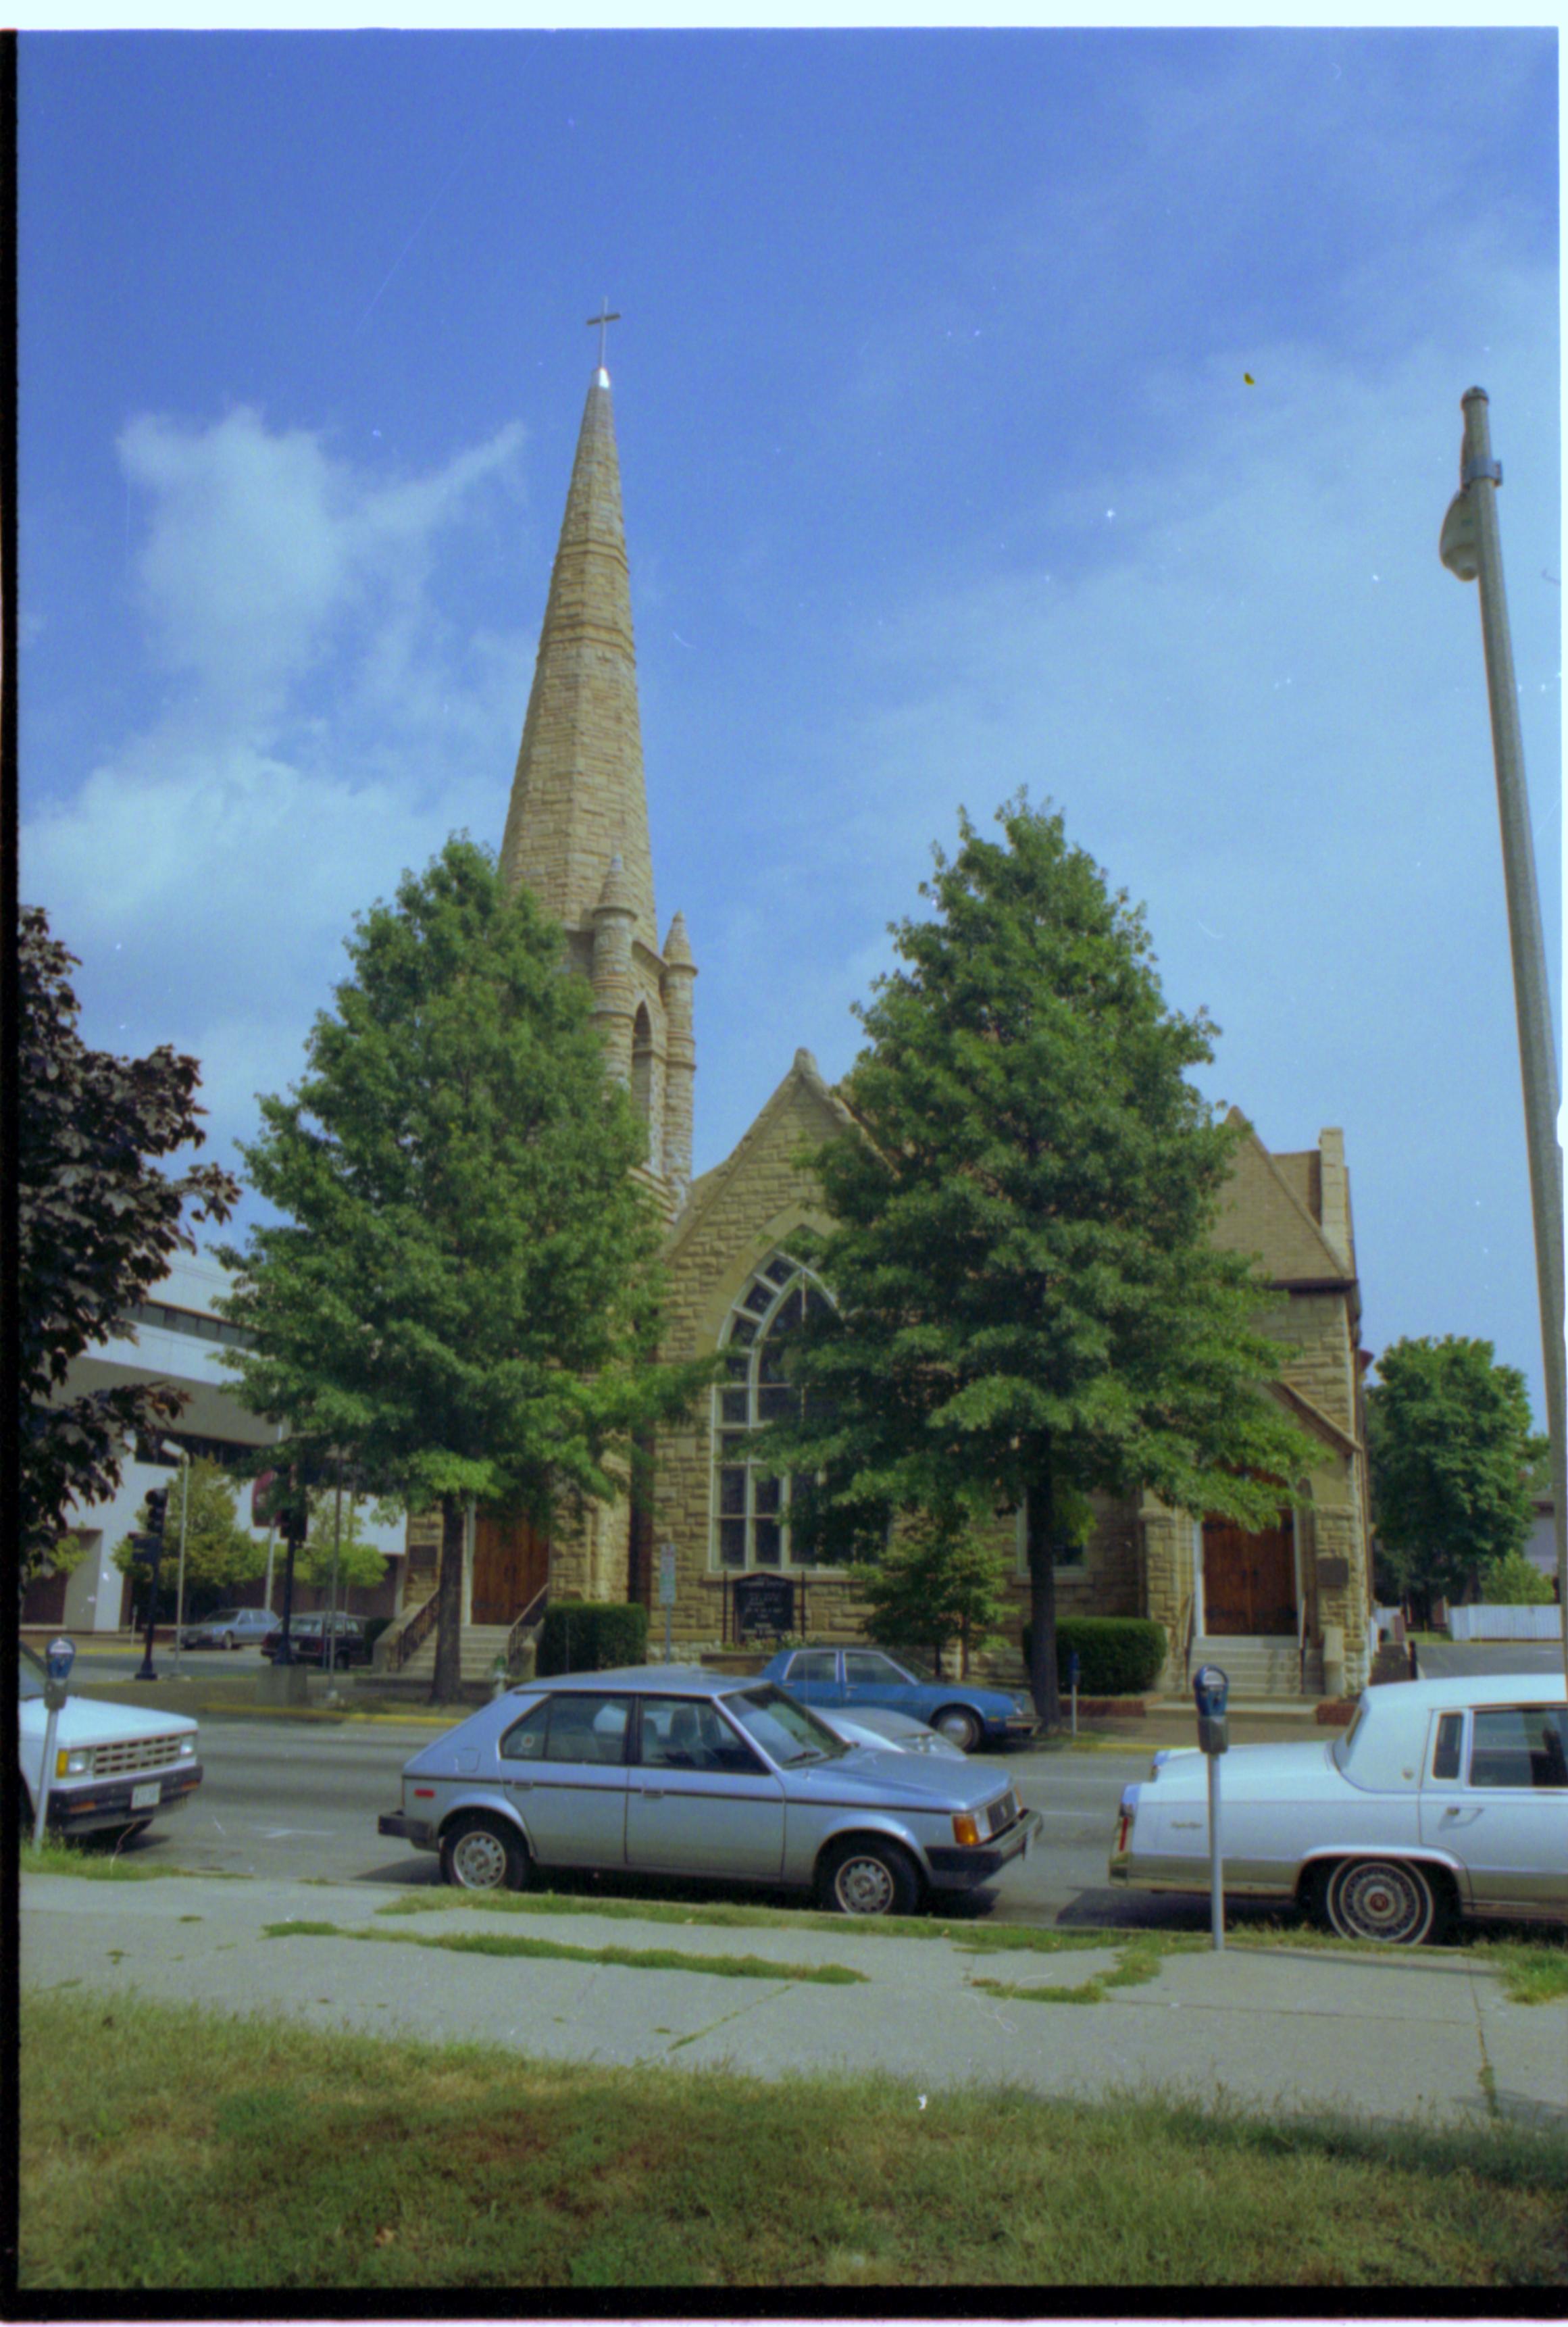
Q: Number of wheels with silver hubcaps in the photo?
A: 4